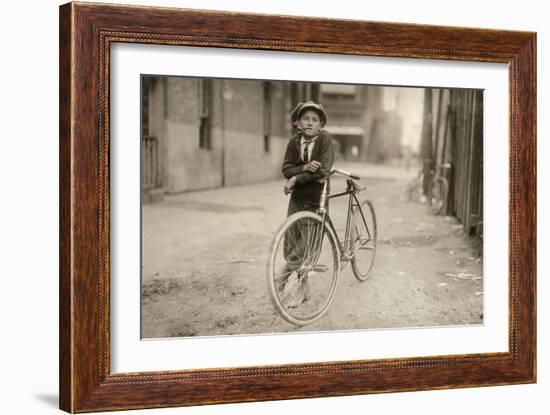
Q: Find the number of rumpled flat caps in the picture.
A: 1